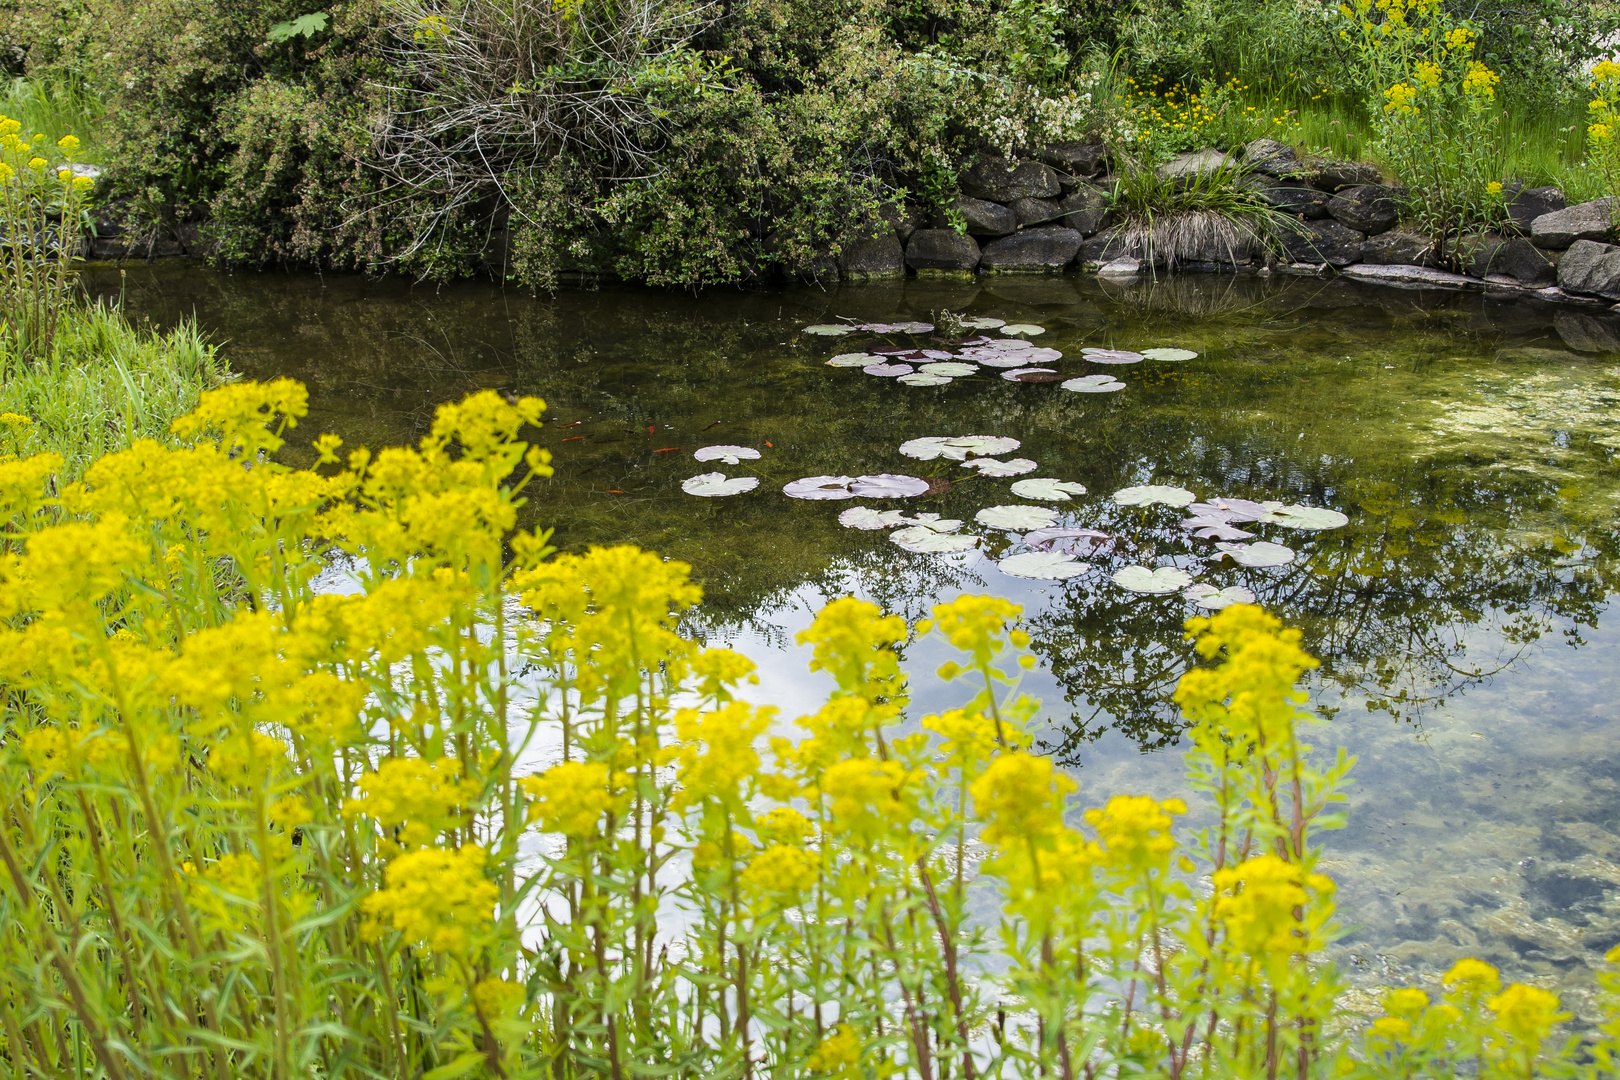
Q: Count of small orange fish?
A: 6